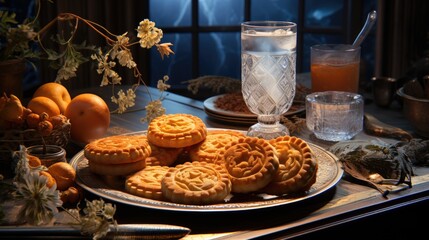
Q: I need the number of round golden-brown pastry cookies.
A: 9